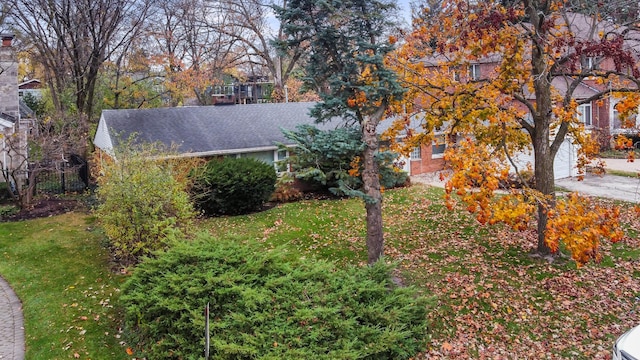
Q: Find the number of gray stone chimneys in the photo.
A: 1